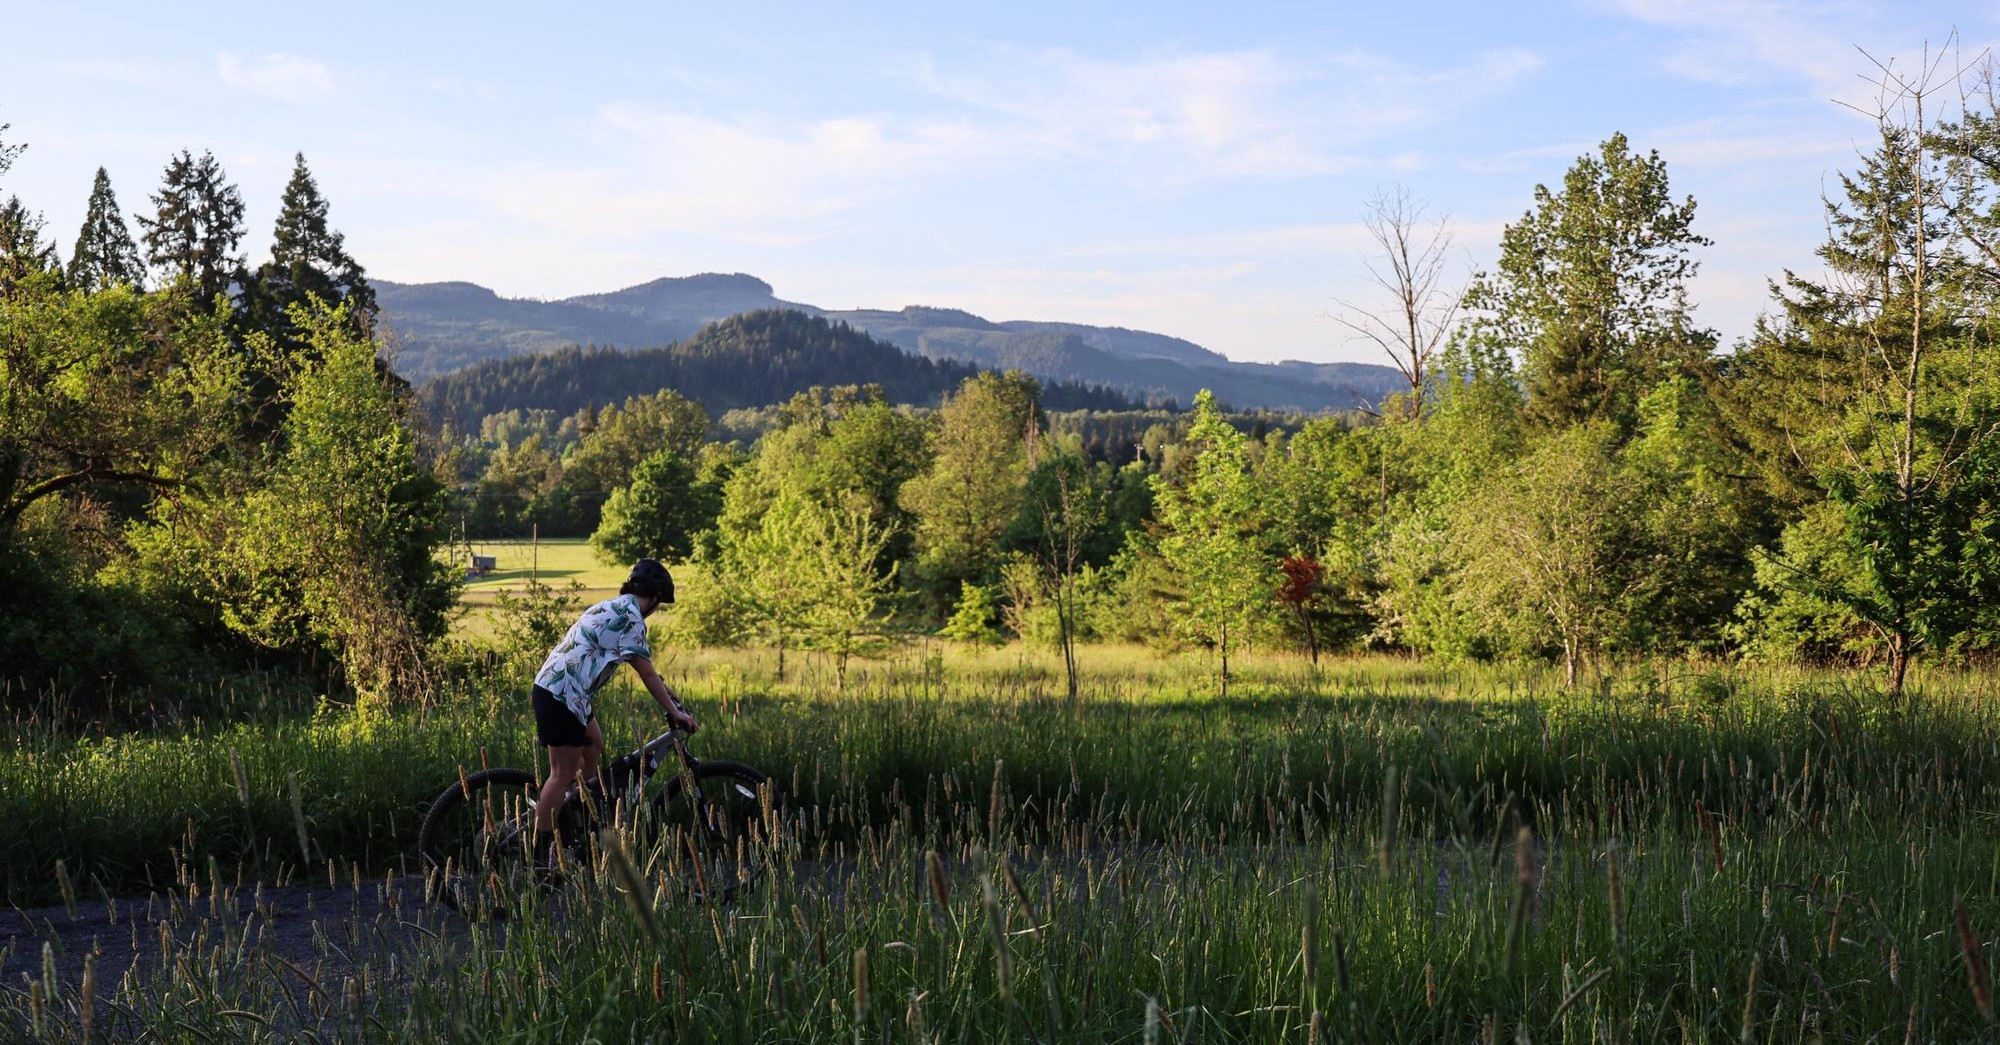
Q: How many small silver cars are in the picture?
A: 0